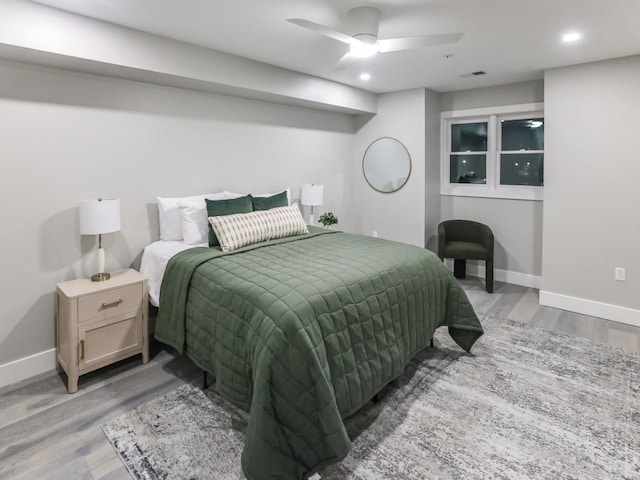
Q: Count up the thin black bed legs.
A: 3